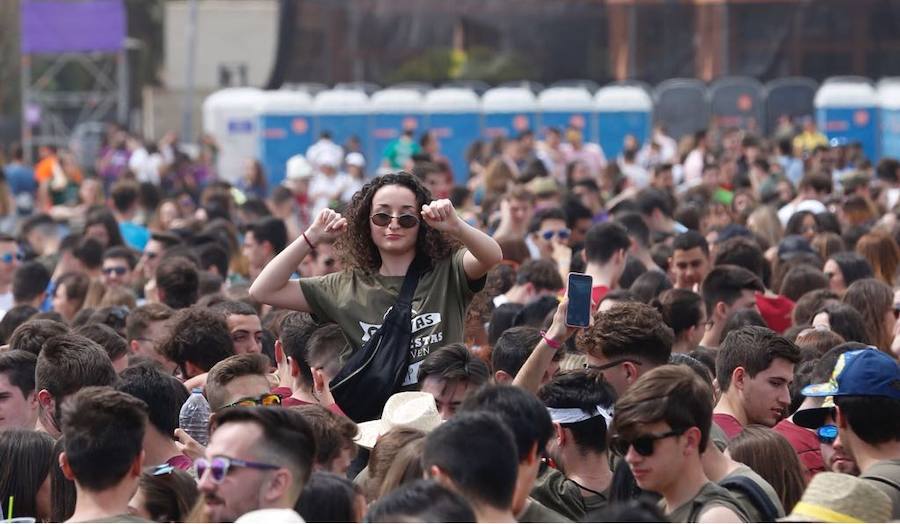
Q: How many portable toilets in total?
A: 13